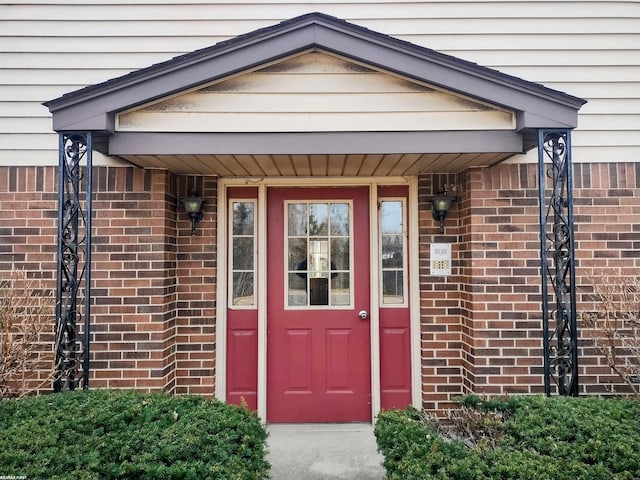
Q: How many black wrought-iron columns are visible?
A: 2